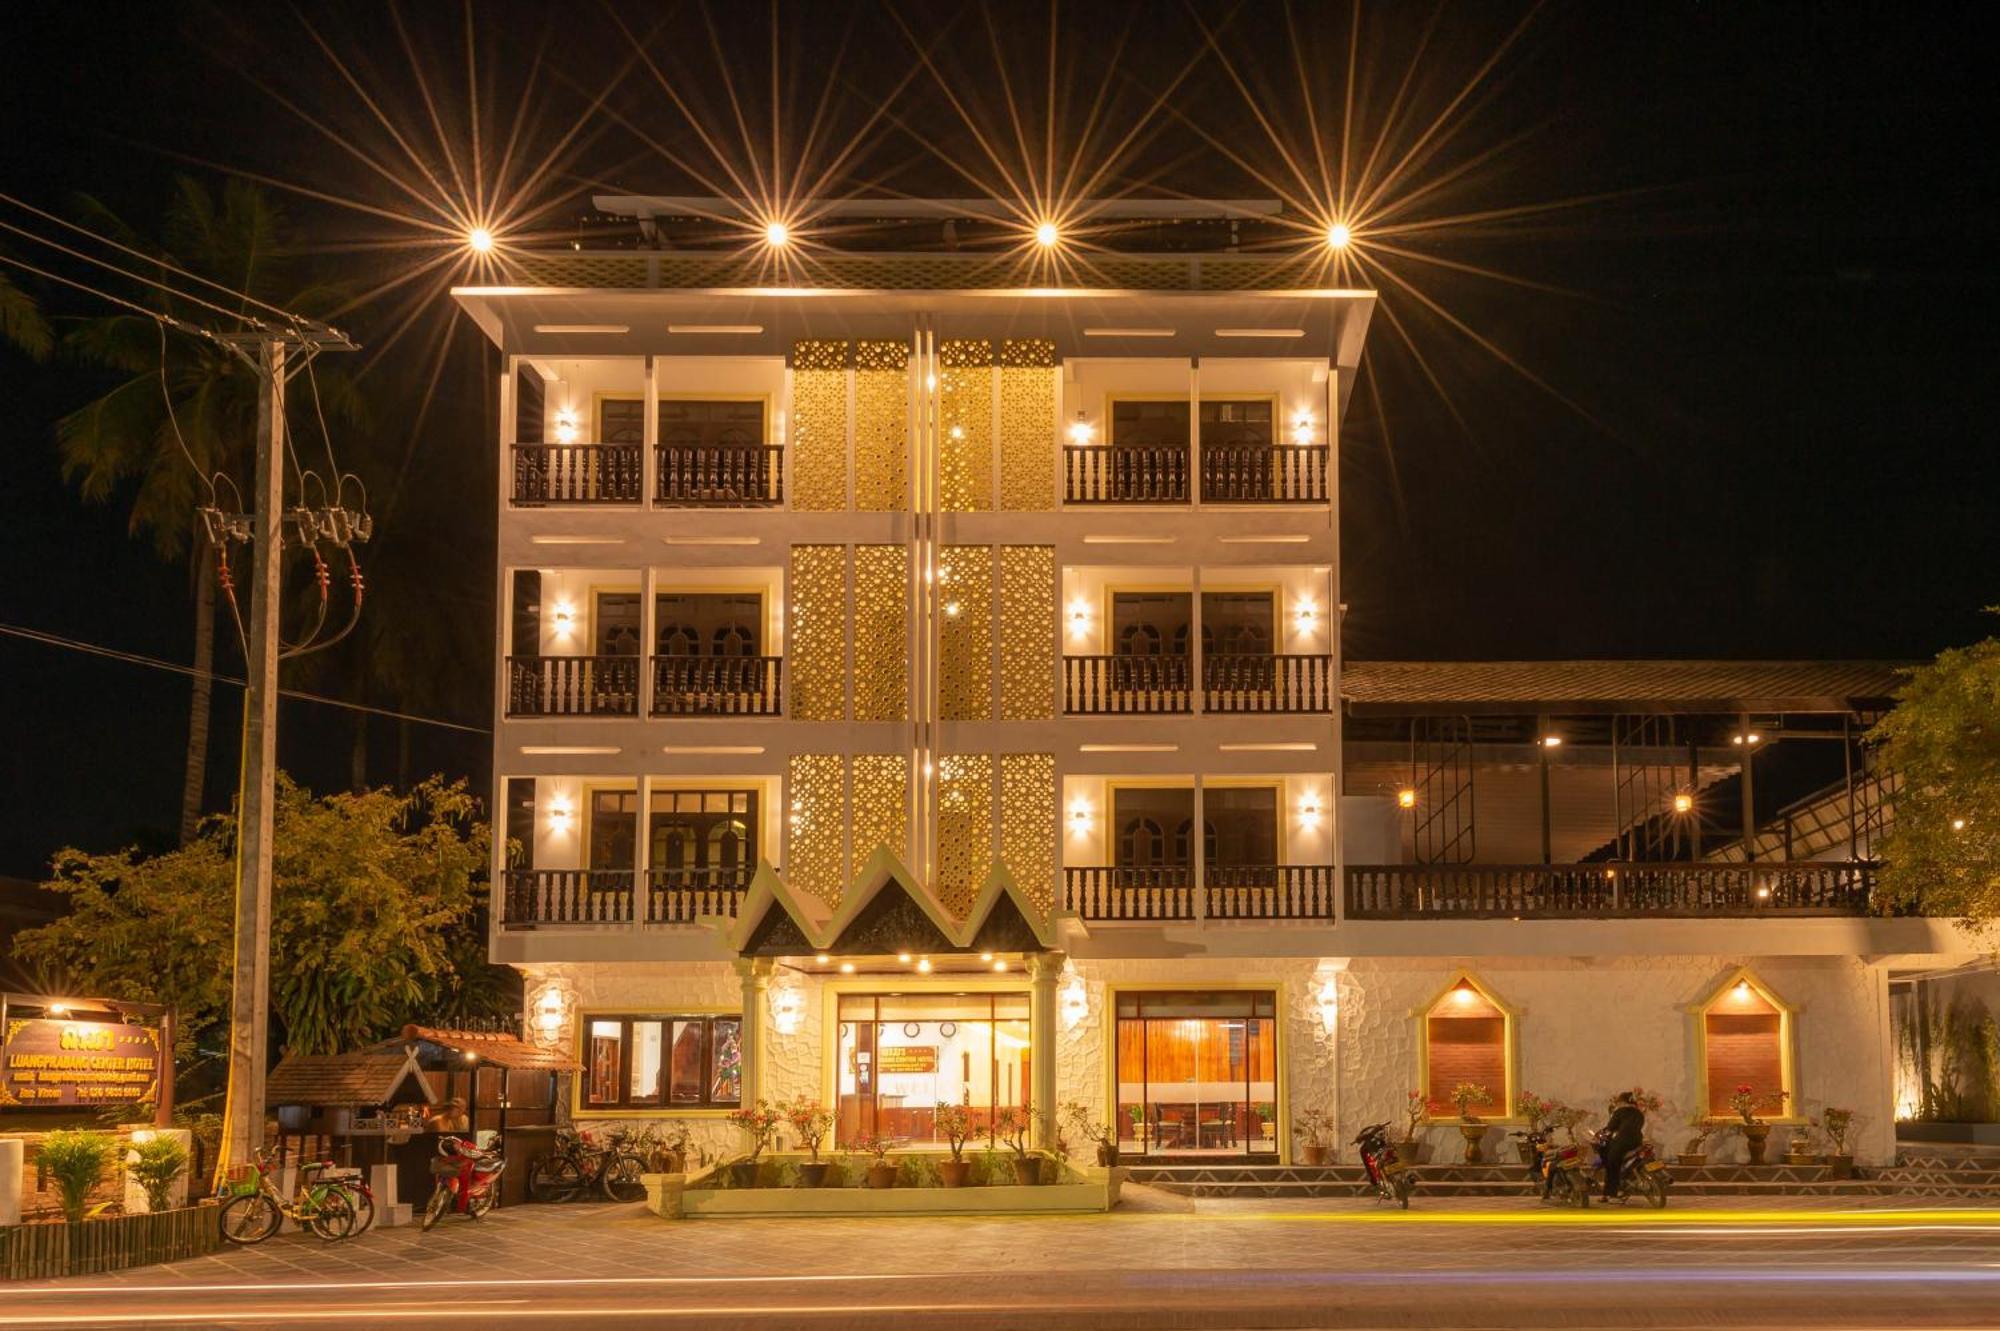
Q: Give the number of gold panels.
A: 12